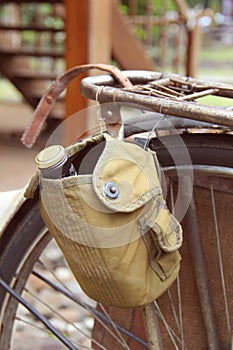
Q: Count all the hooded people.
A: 0